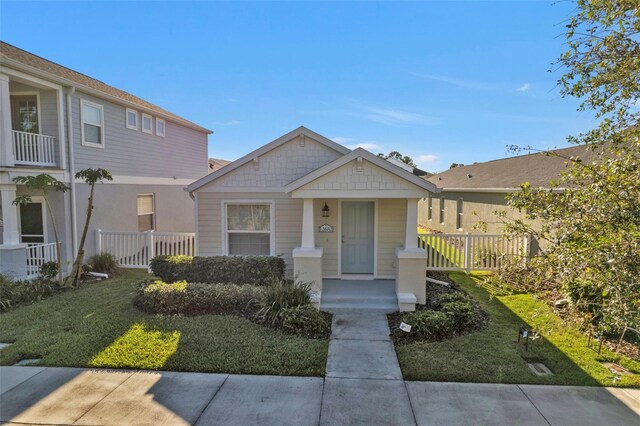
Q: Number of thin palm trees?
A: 2